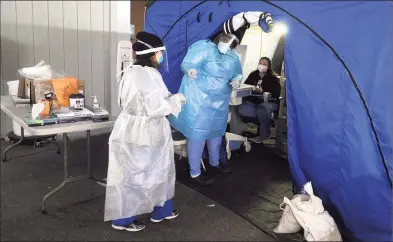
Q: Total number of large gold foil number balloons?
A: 0